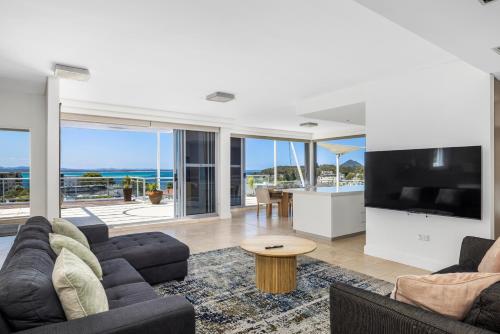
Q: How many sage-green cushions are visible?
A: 3